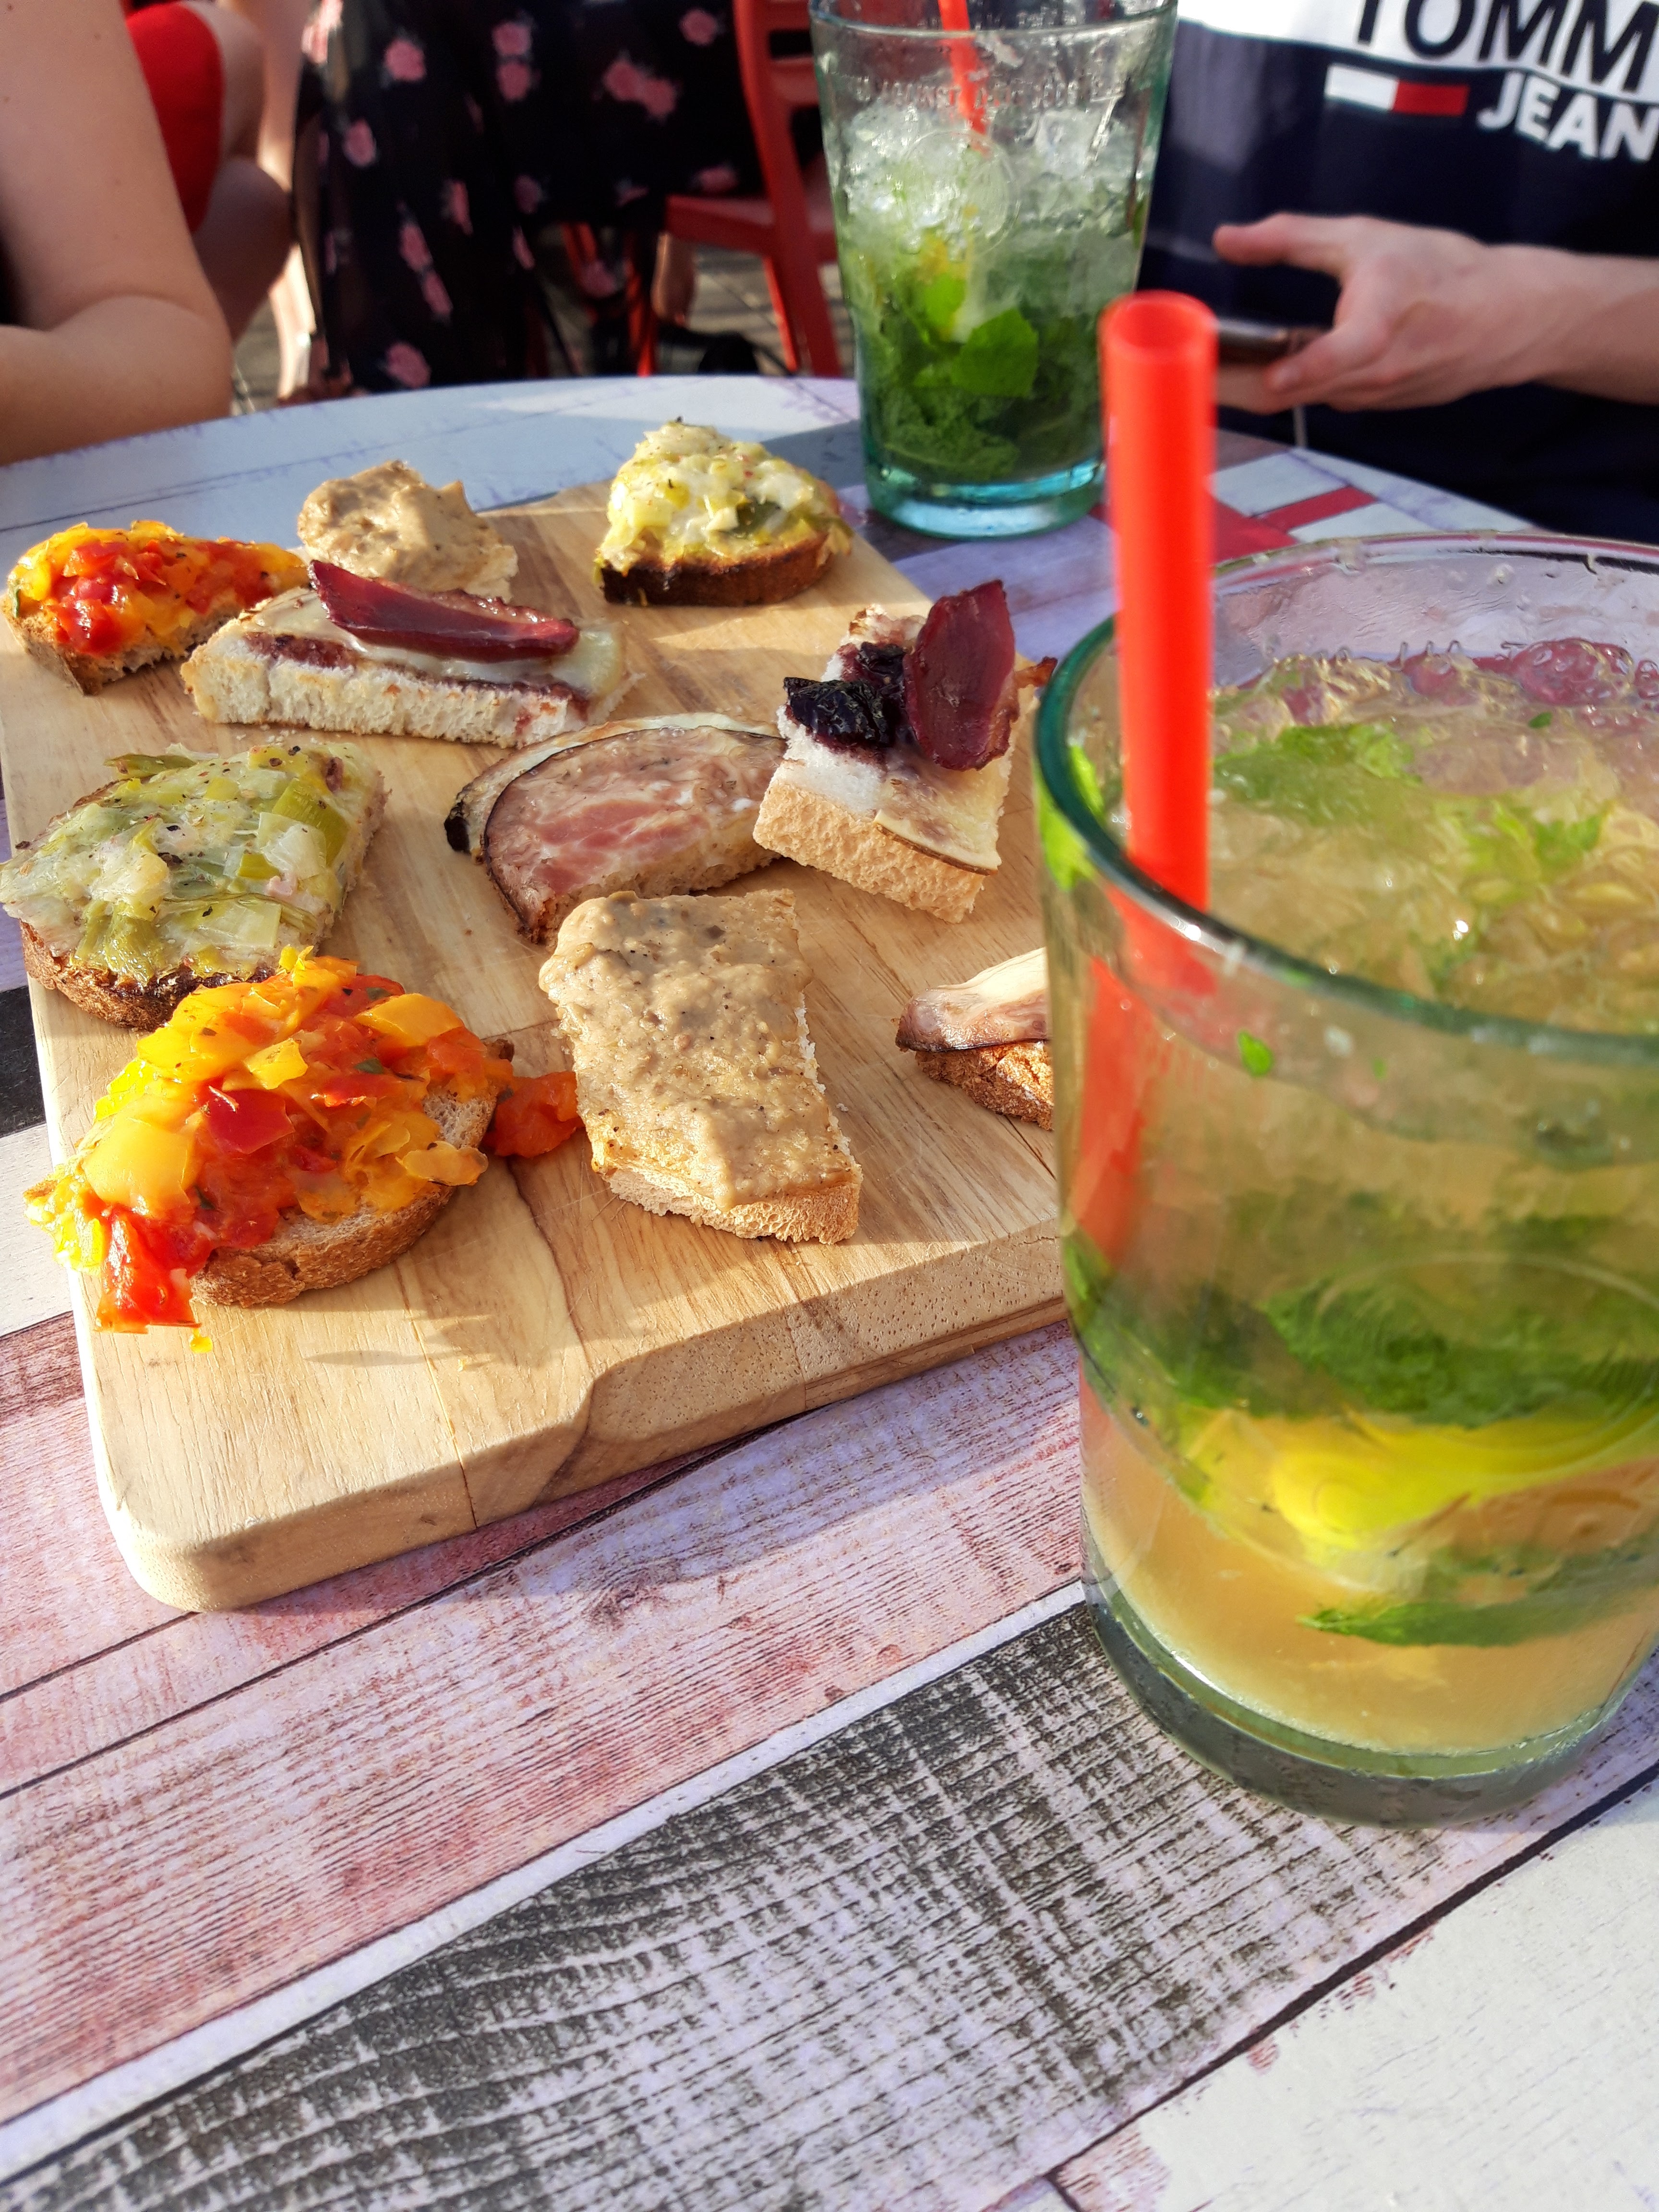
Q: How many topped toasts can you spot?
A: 10